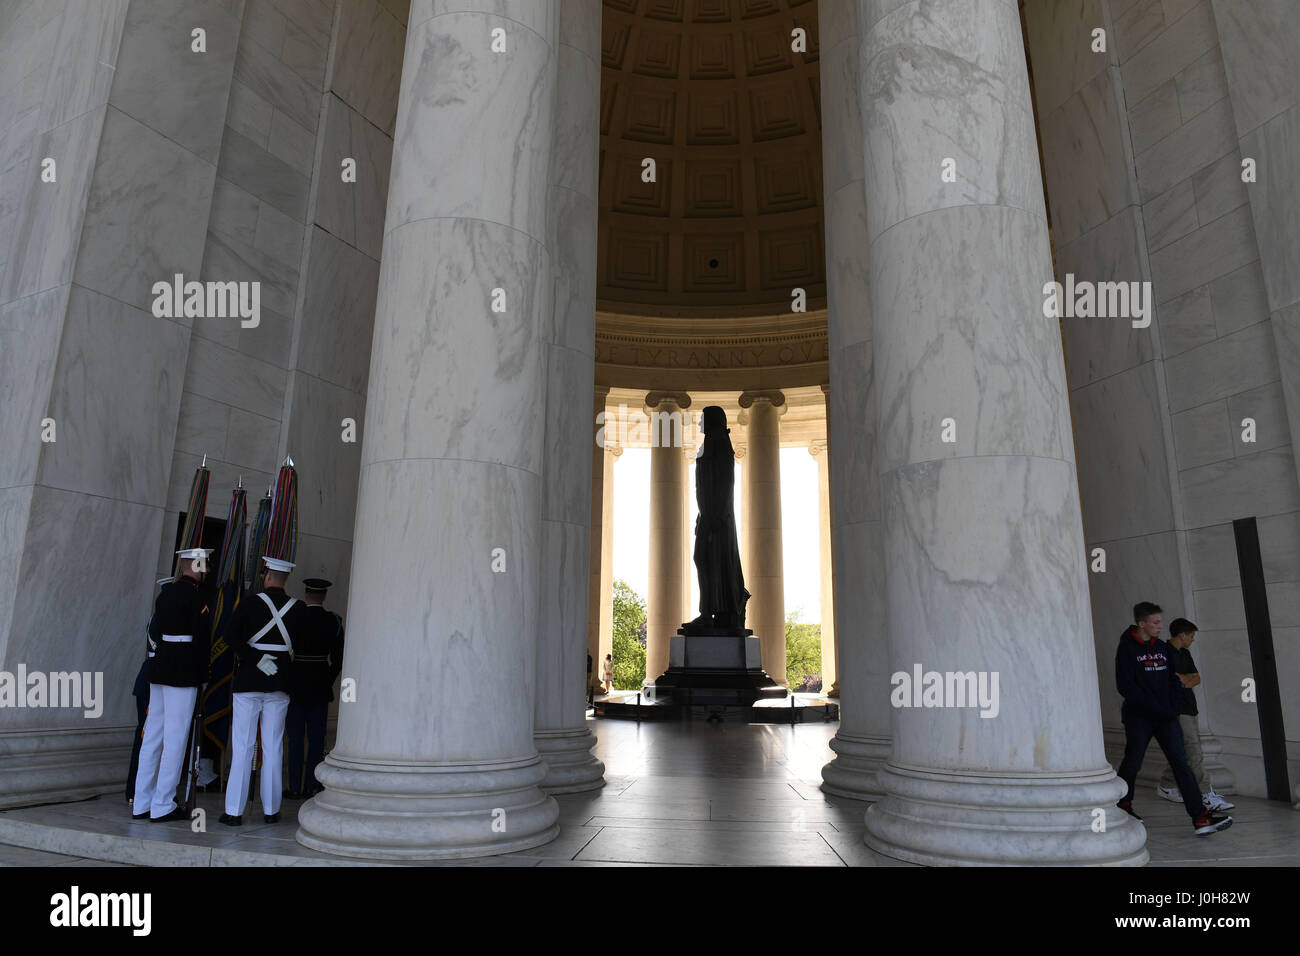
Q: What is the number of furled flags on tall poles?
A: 4